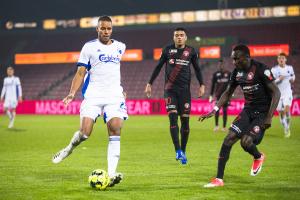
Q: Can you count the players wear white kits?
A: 3